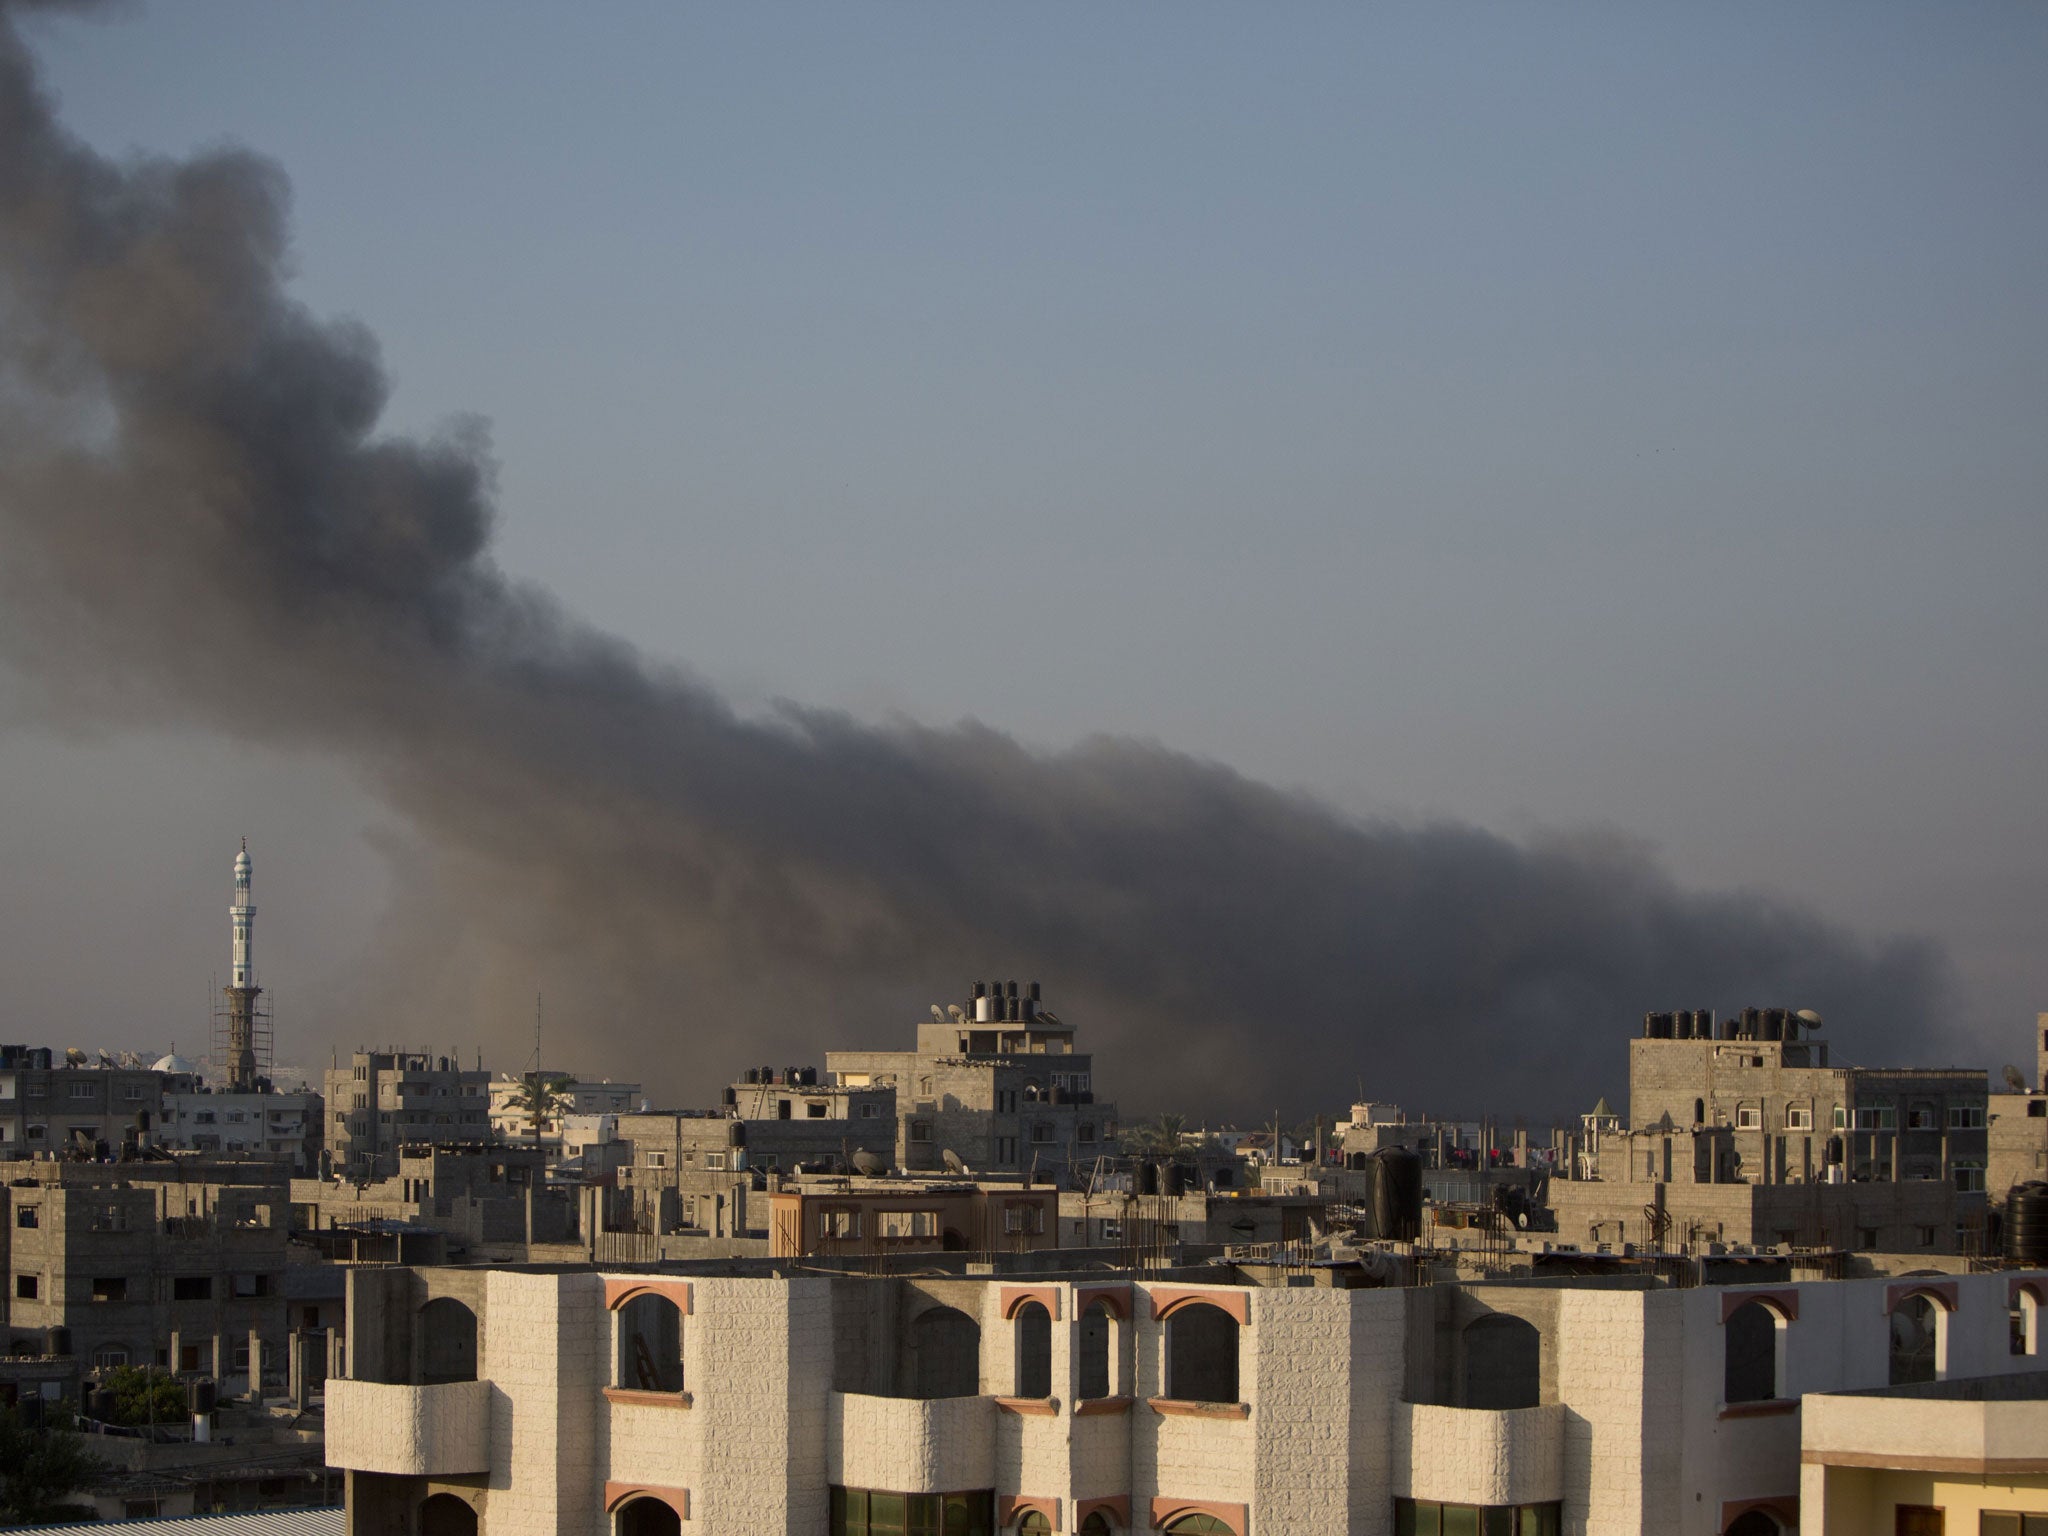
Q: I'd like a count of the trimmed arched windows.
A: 12